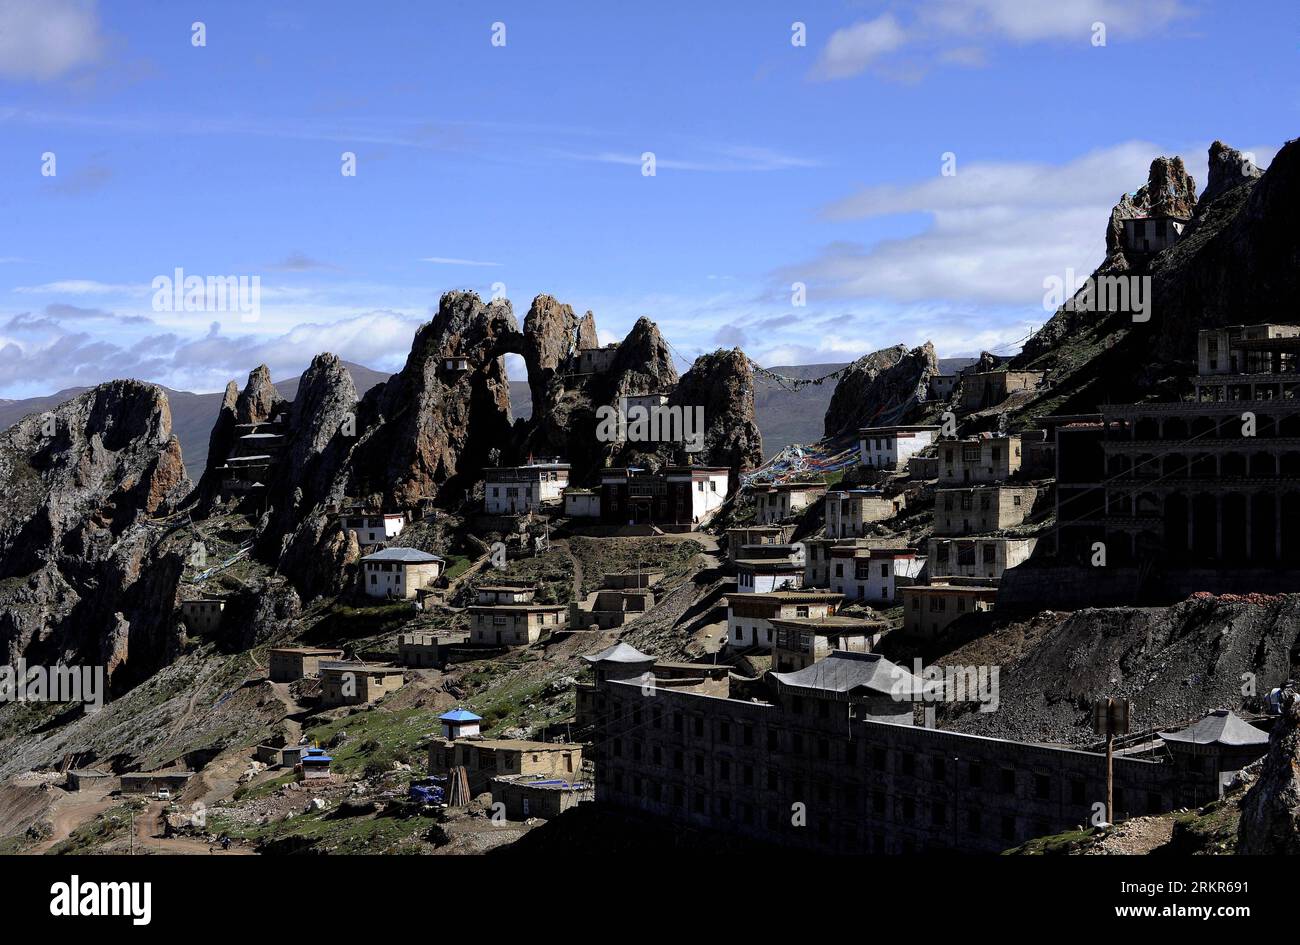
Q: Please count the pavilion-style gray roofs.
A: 3